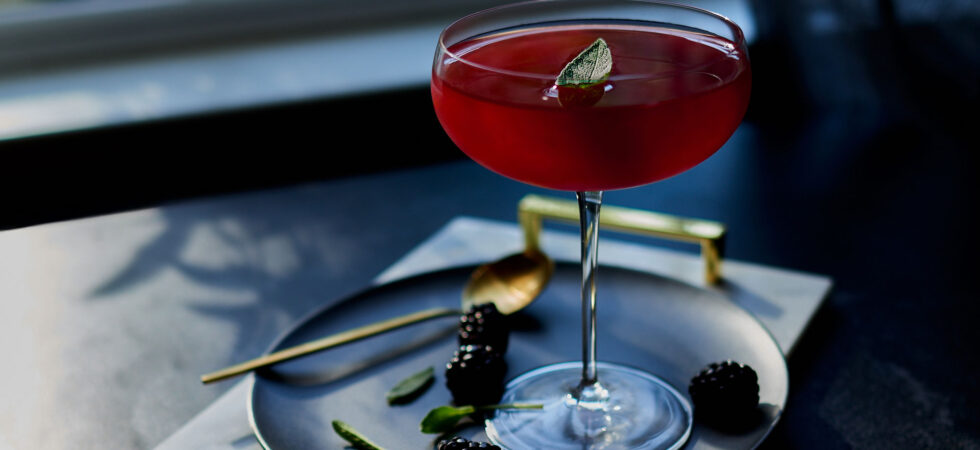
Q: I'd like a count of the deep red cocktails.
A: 1